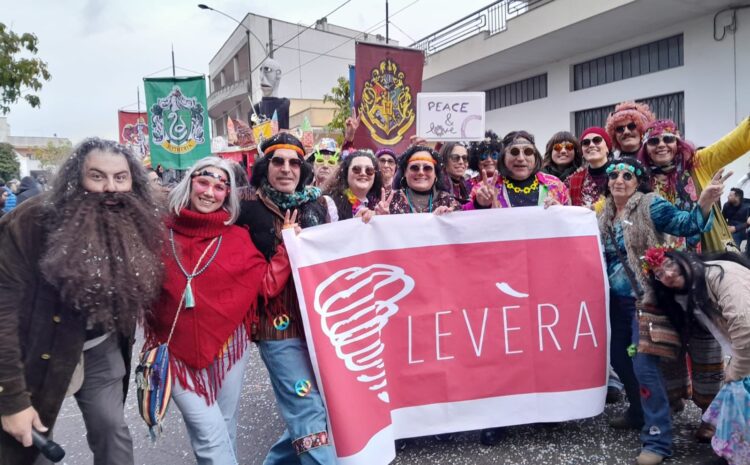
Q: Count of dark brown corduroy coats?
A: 1